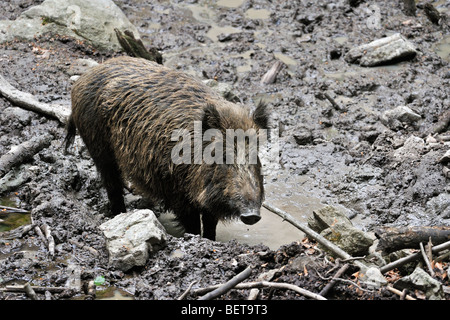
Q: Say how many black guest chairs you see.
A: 0